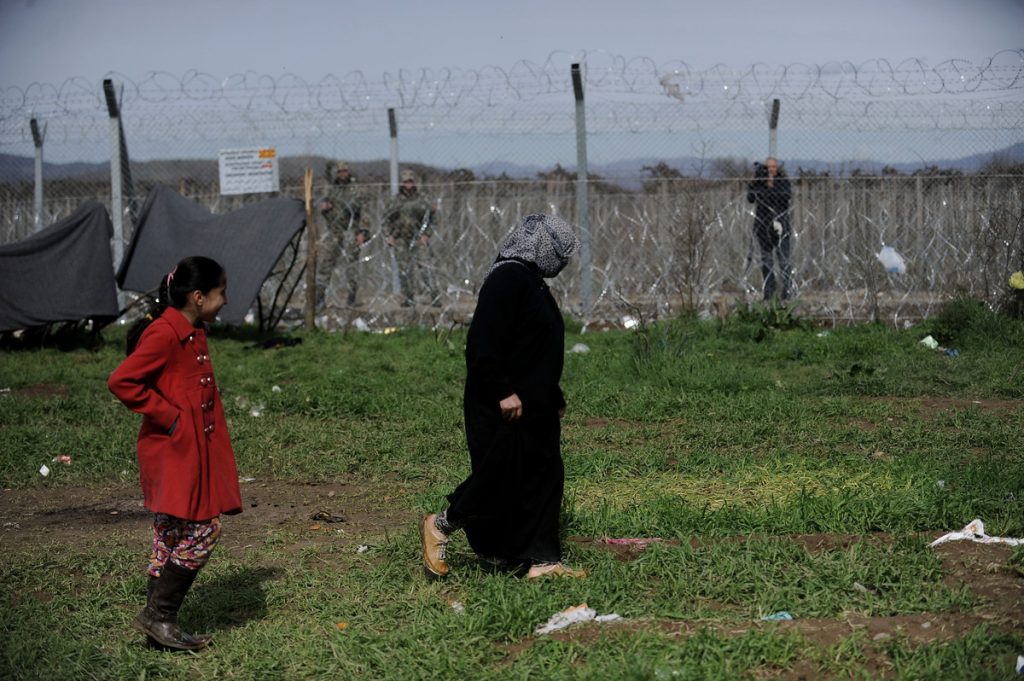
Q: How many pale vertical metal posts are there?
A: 5